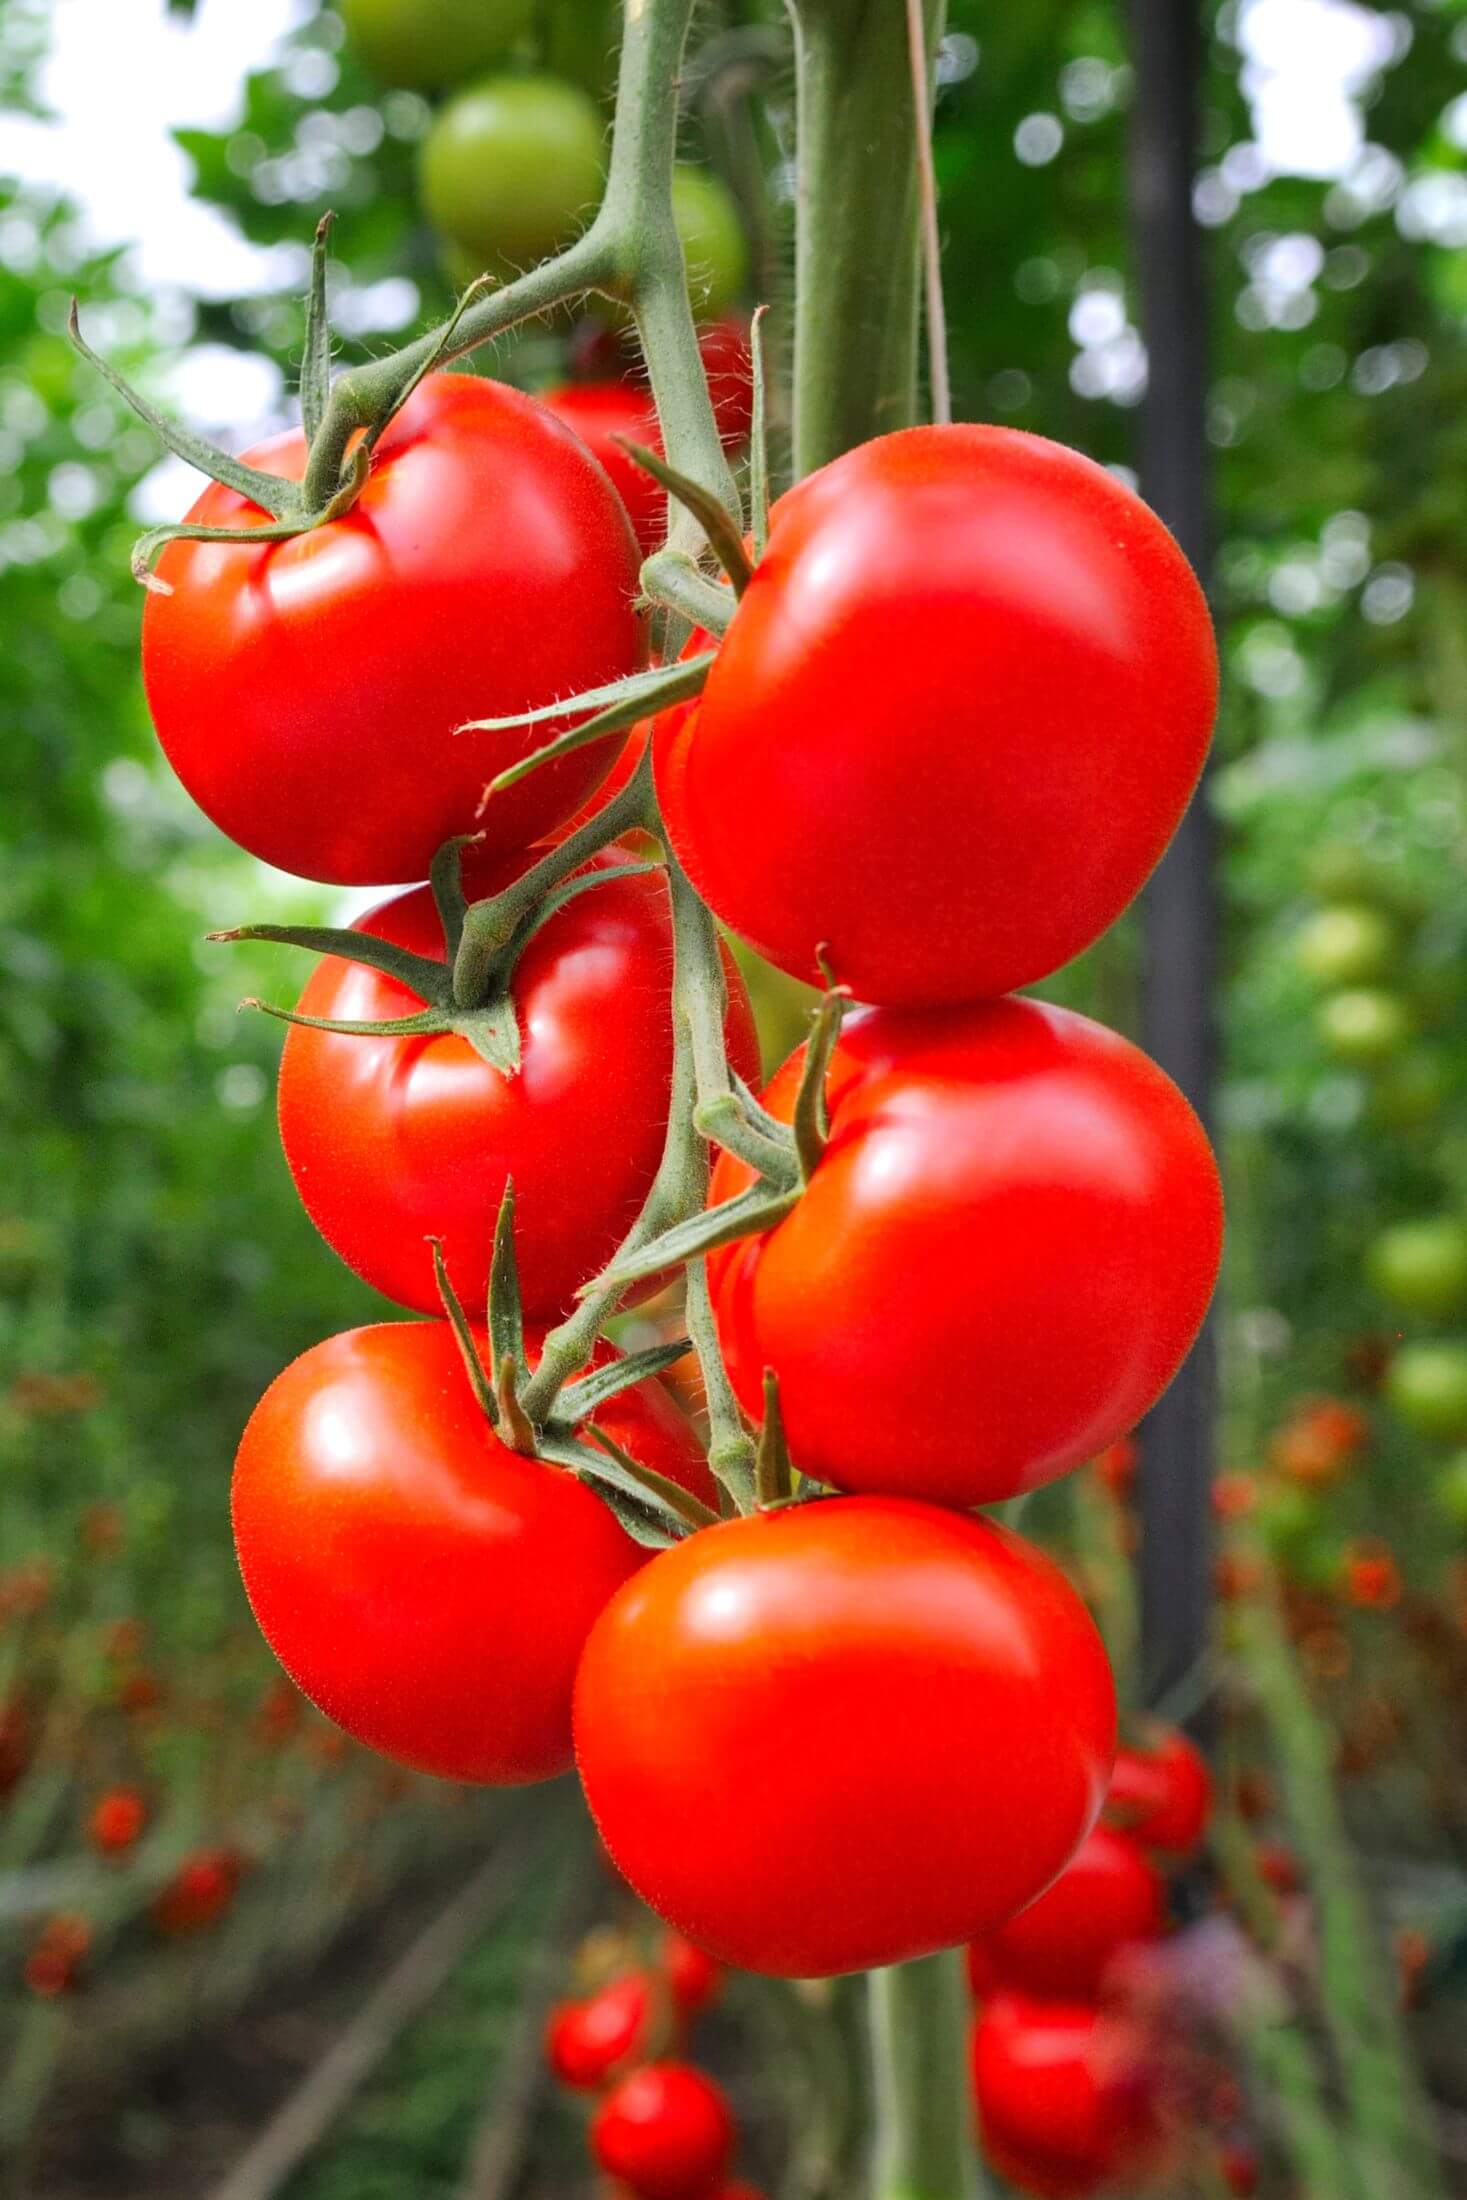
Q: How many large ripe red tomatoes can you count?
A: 6